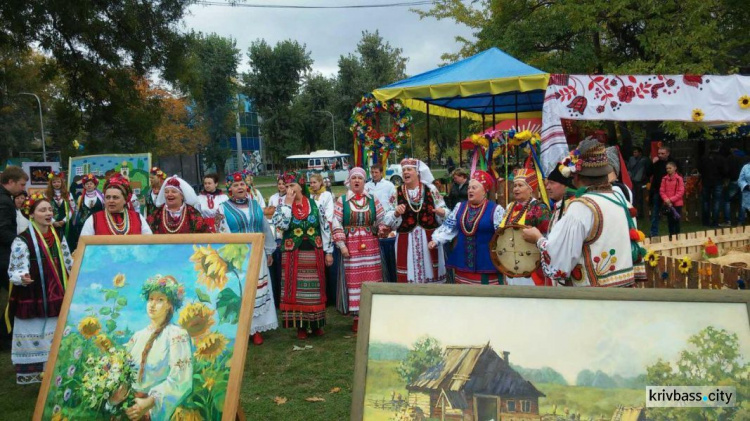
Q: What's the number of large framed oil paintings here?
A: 2